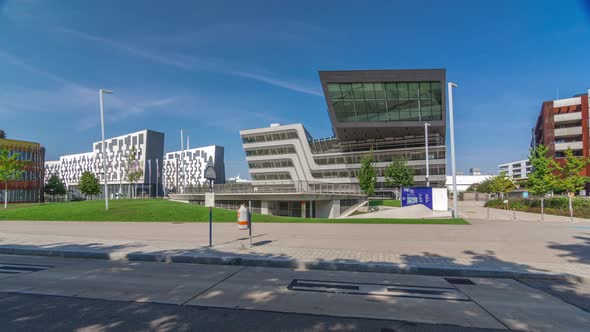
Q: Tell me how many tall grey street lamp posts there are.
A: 3